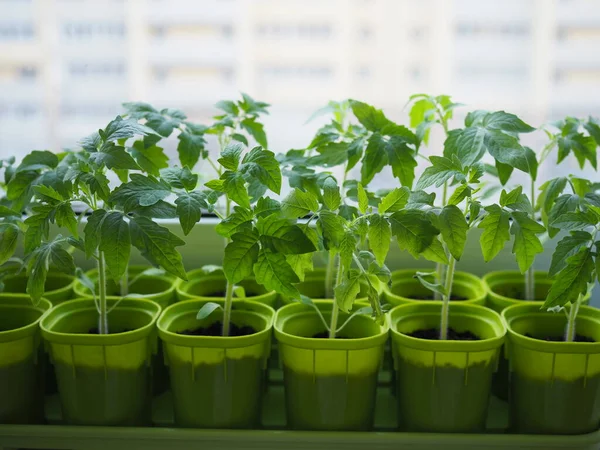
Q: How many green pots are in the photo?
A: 12